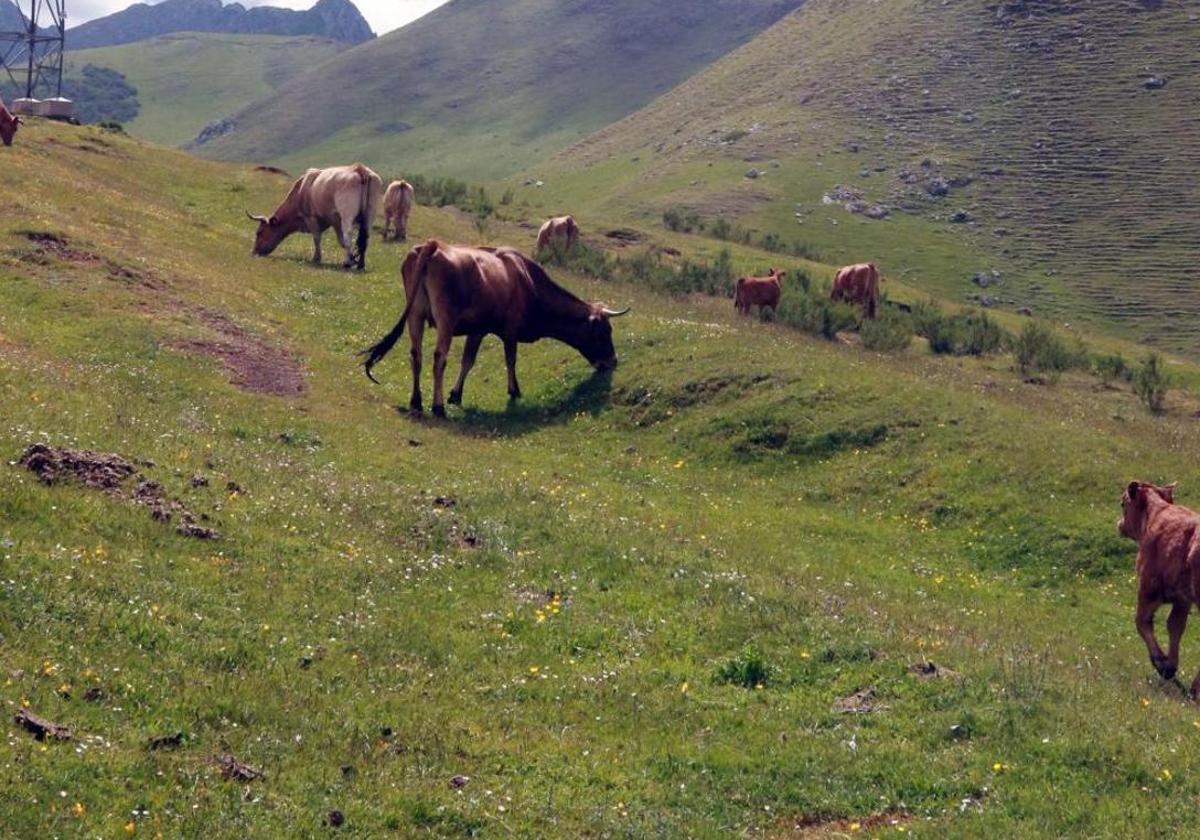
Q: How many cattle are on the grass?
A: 8